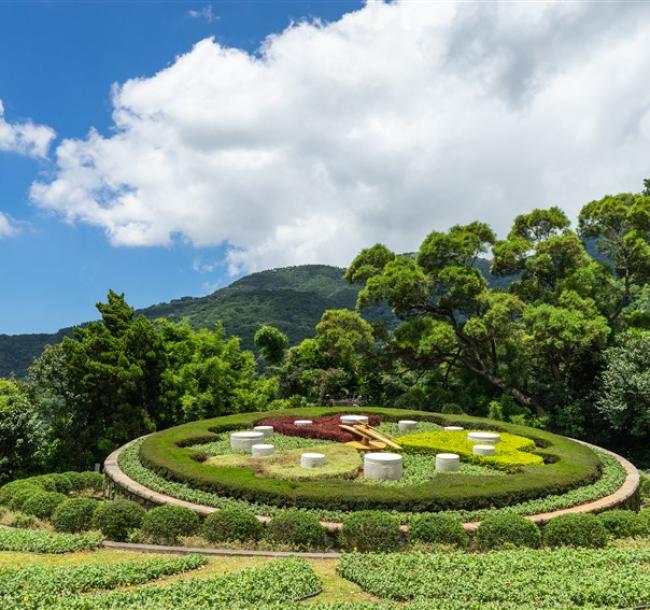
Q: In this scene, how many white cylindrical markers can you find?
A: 12